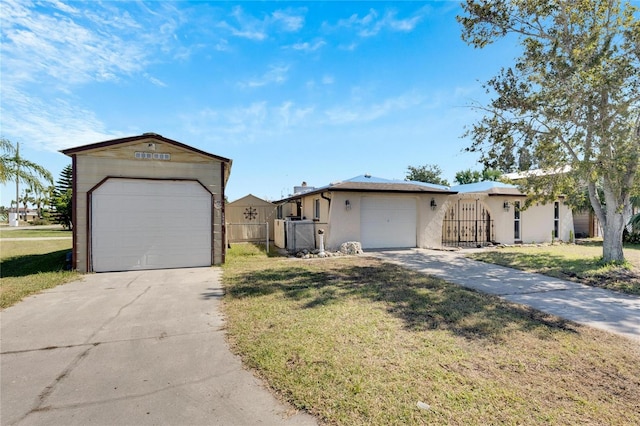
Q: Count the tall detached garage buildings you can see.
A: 1